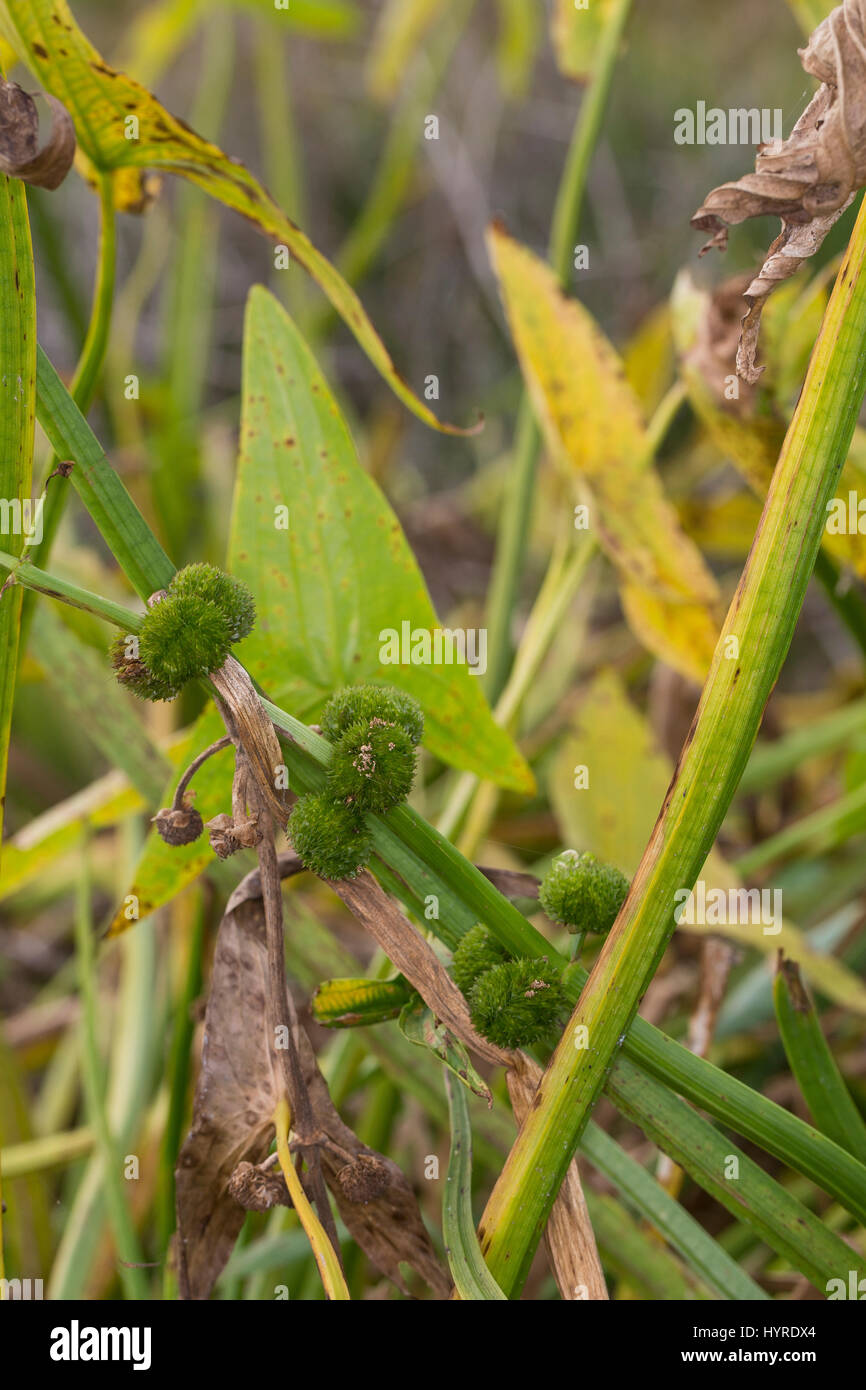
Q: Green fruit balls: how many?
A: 9